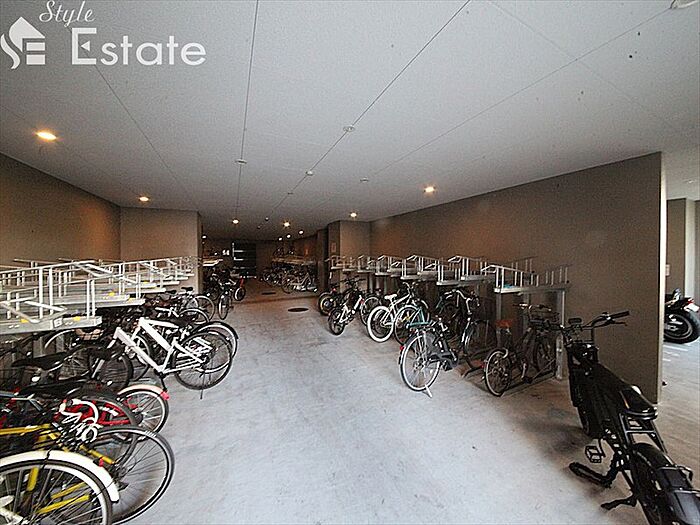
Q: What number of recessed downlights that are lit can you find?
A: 10